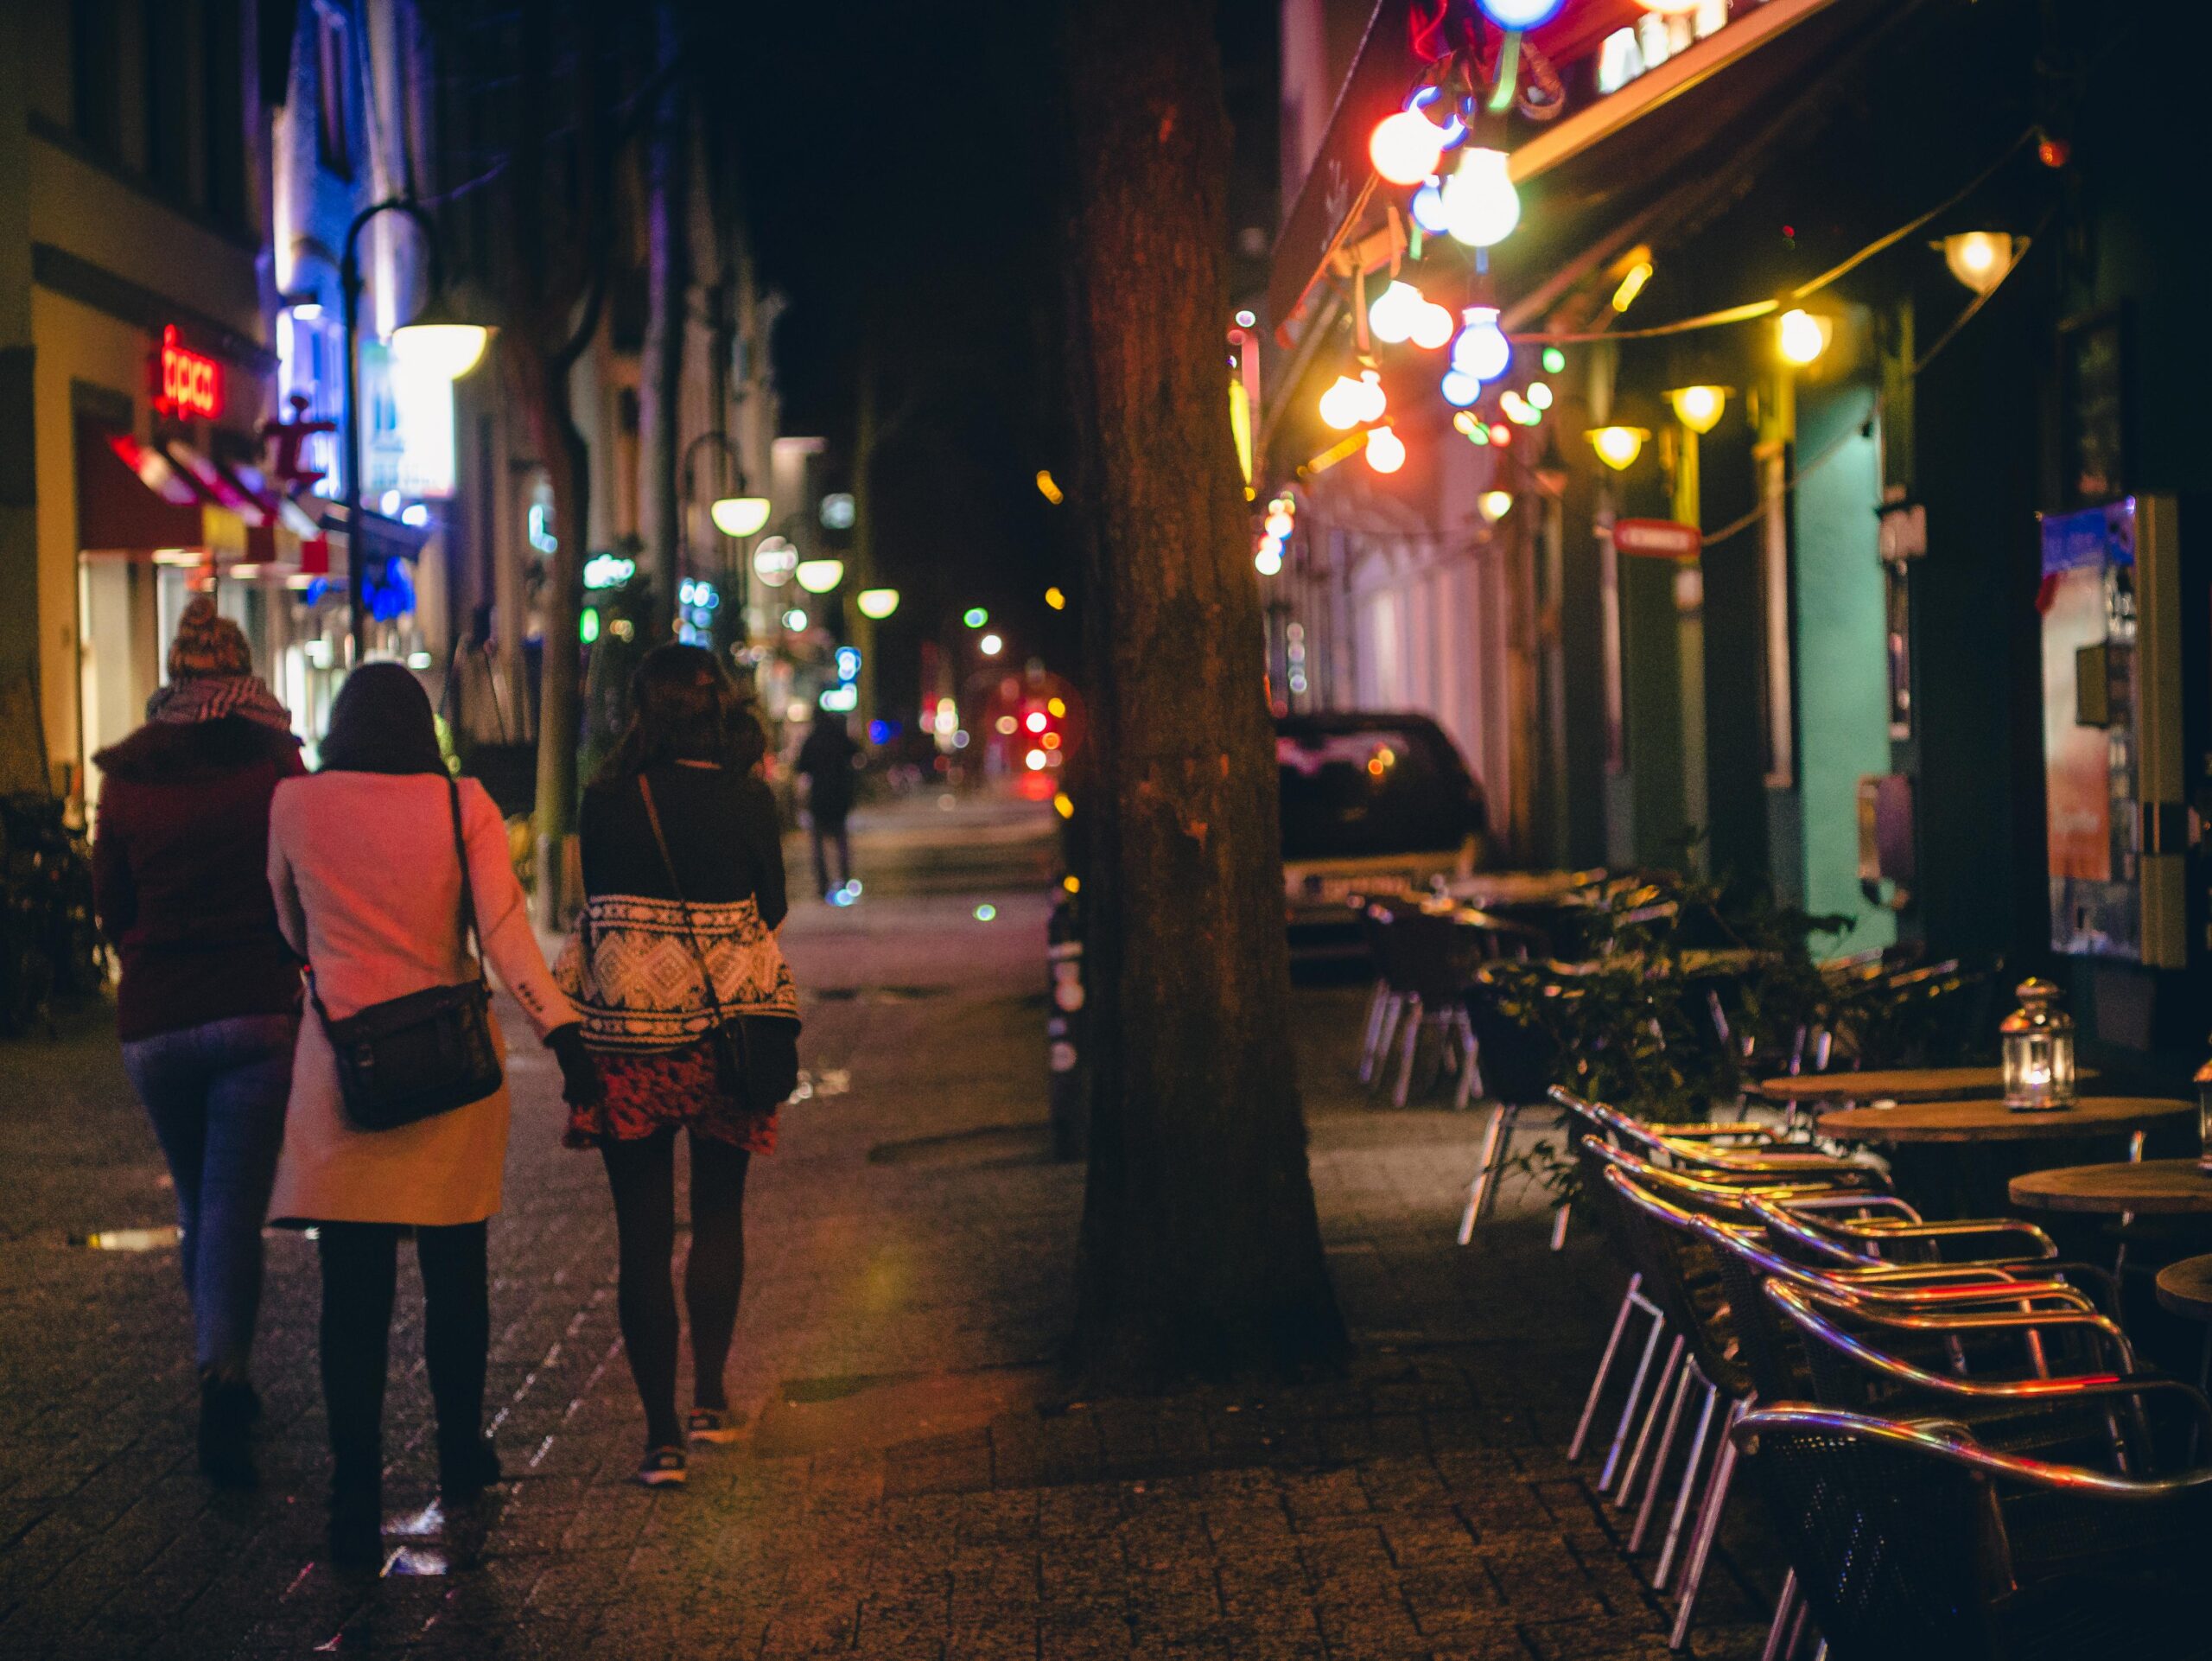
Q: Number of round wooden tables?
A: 4